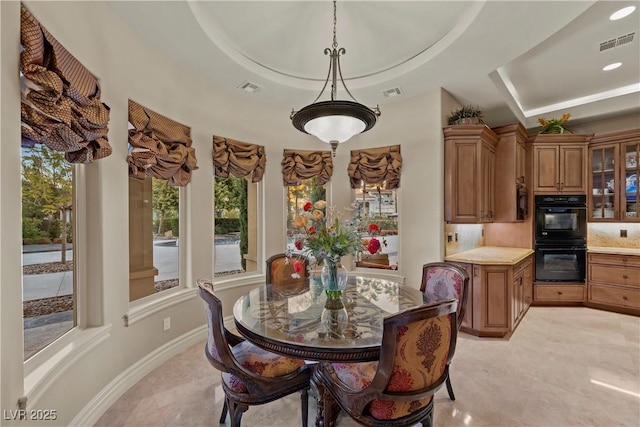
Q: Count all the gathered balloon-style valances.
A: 5